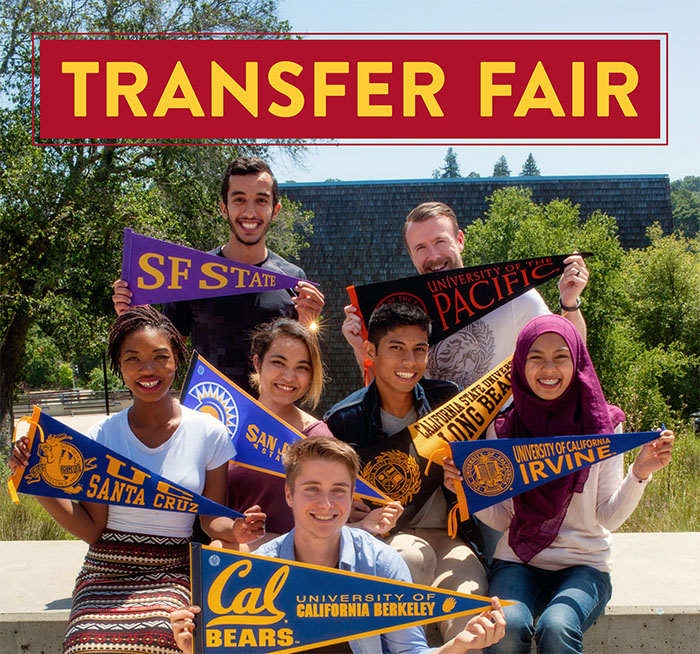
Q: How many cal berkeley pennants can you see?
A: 1